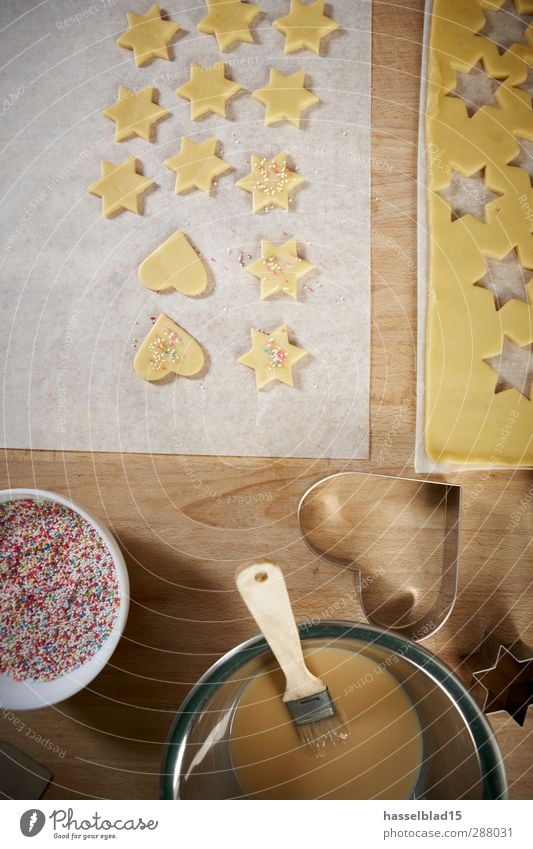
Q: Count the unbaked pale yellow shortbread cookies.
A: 13